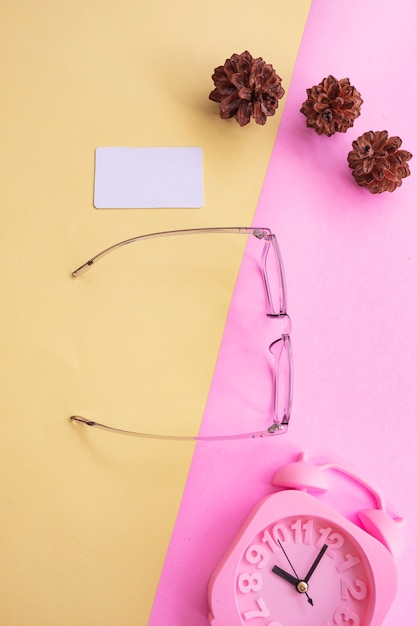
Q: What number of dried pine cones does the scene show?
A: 3